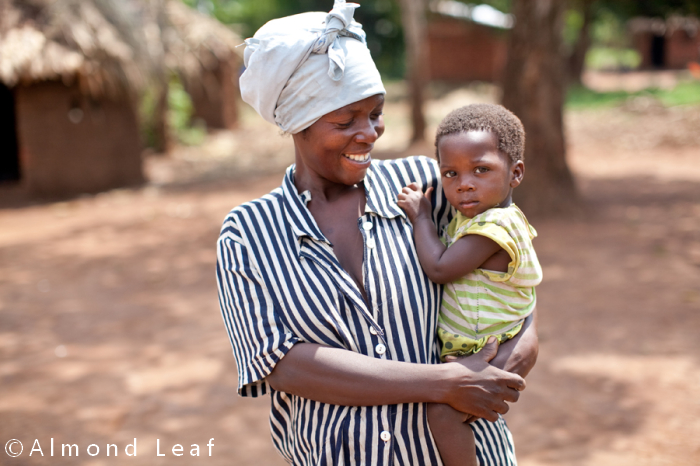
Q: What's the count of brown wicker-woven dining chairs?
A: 0